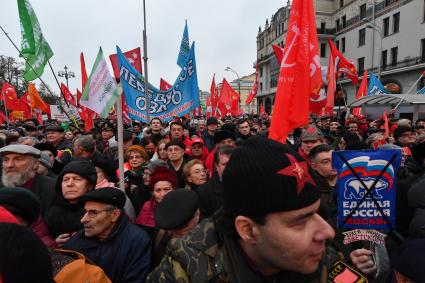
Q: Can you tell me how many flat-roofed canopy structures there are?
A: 1